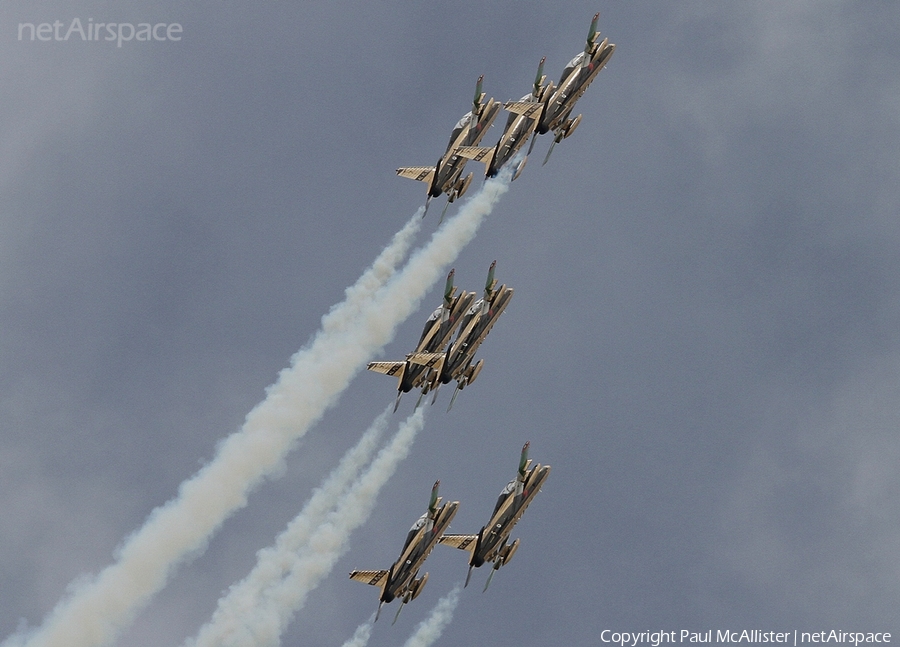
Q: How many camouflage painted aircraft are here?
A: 7